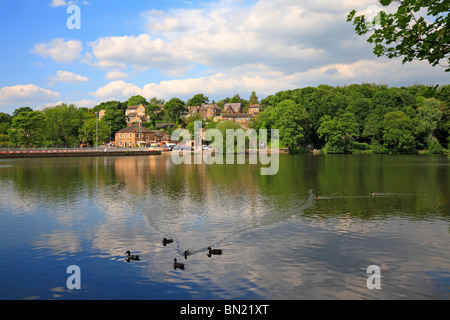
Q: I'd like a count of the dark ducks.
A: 5